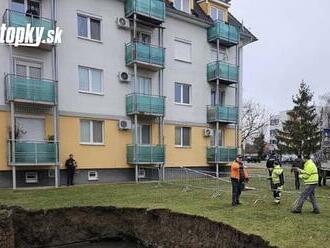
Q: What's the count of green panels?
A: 11